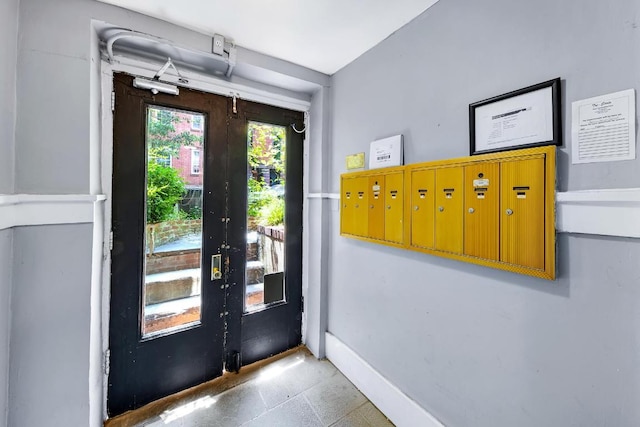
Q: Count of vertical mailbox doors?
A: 8